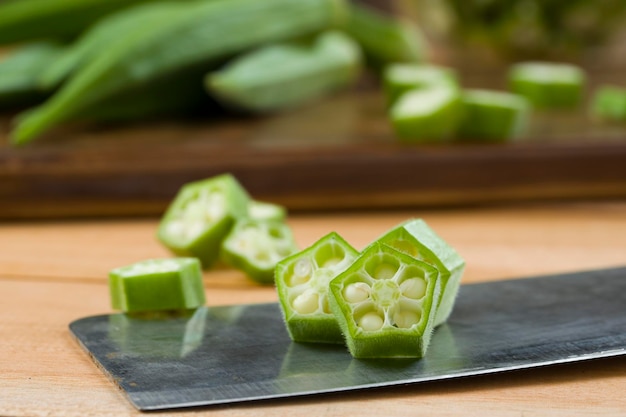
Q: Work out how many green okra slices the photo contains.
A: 12